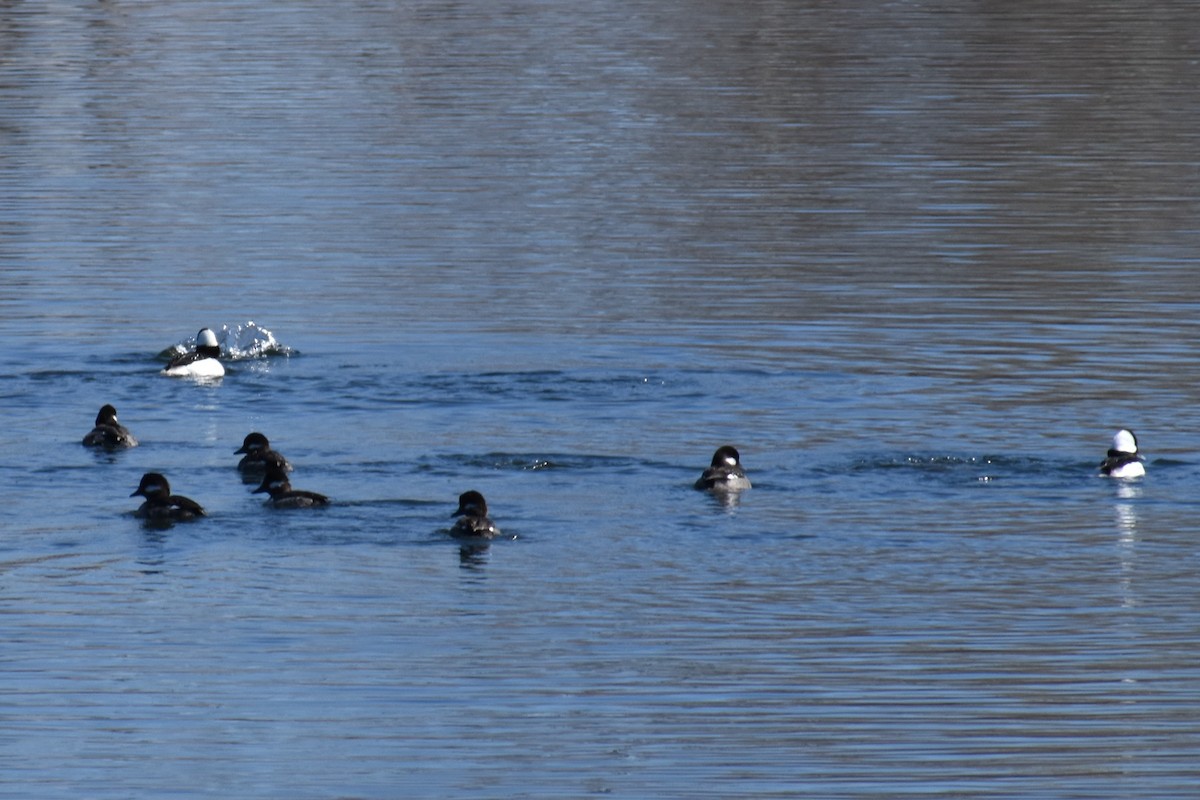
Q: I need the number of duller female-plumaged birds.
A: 6